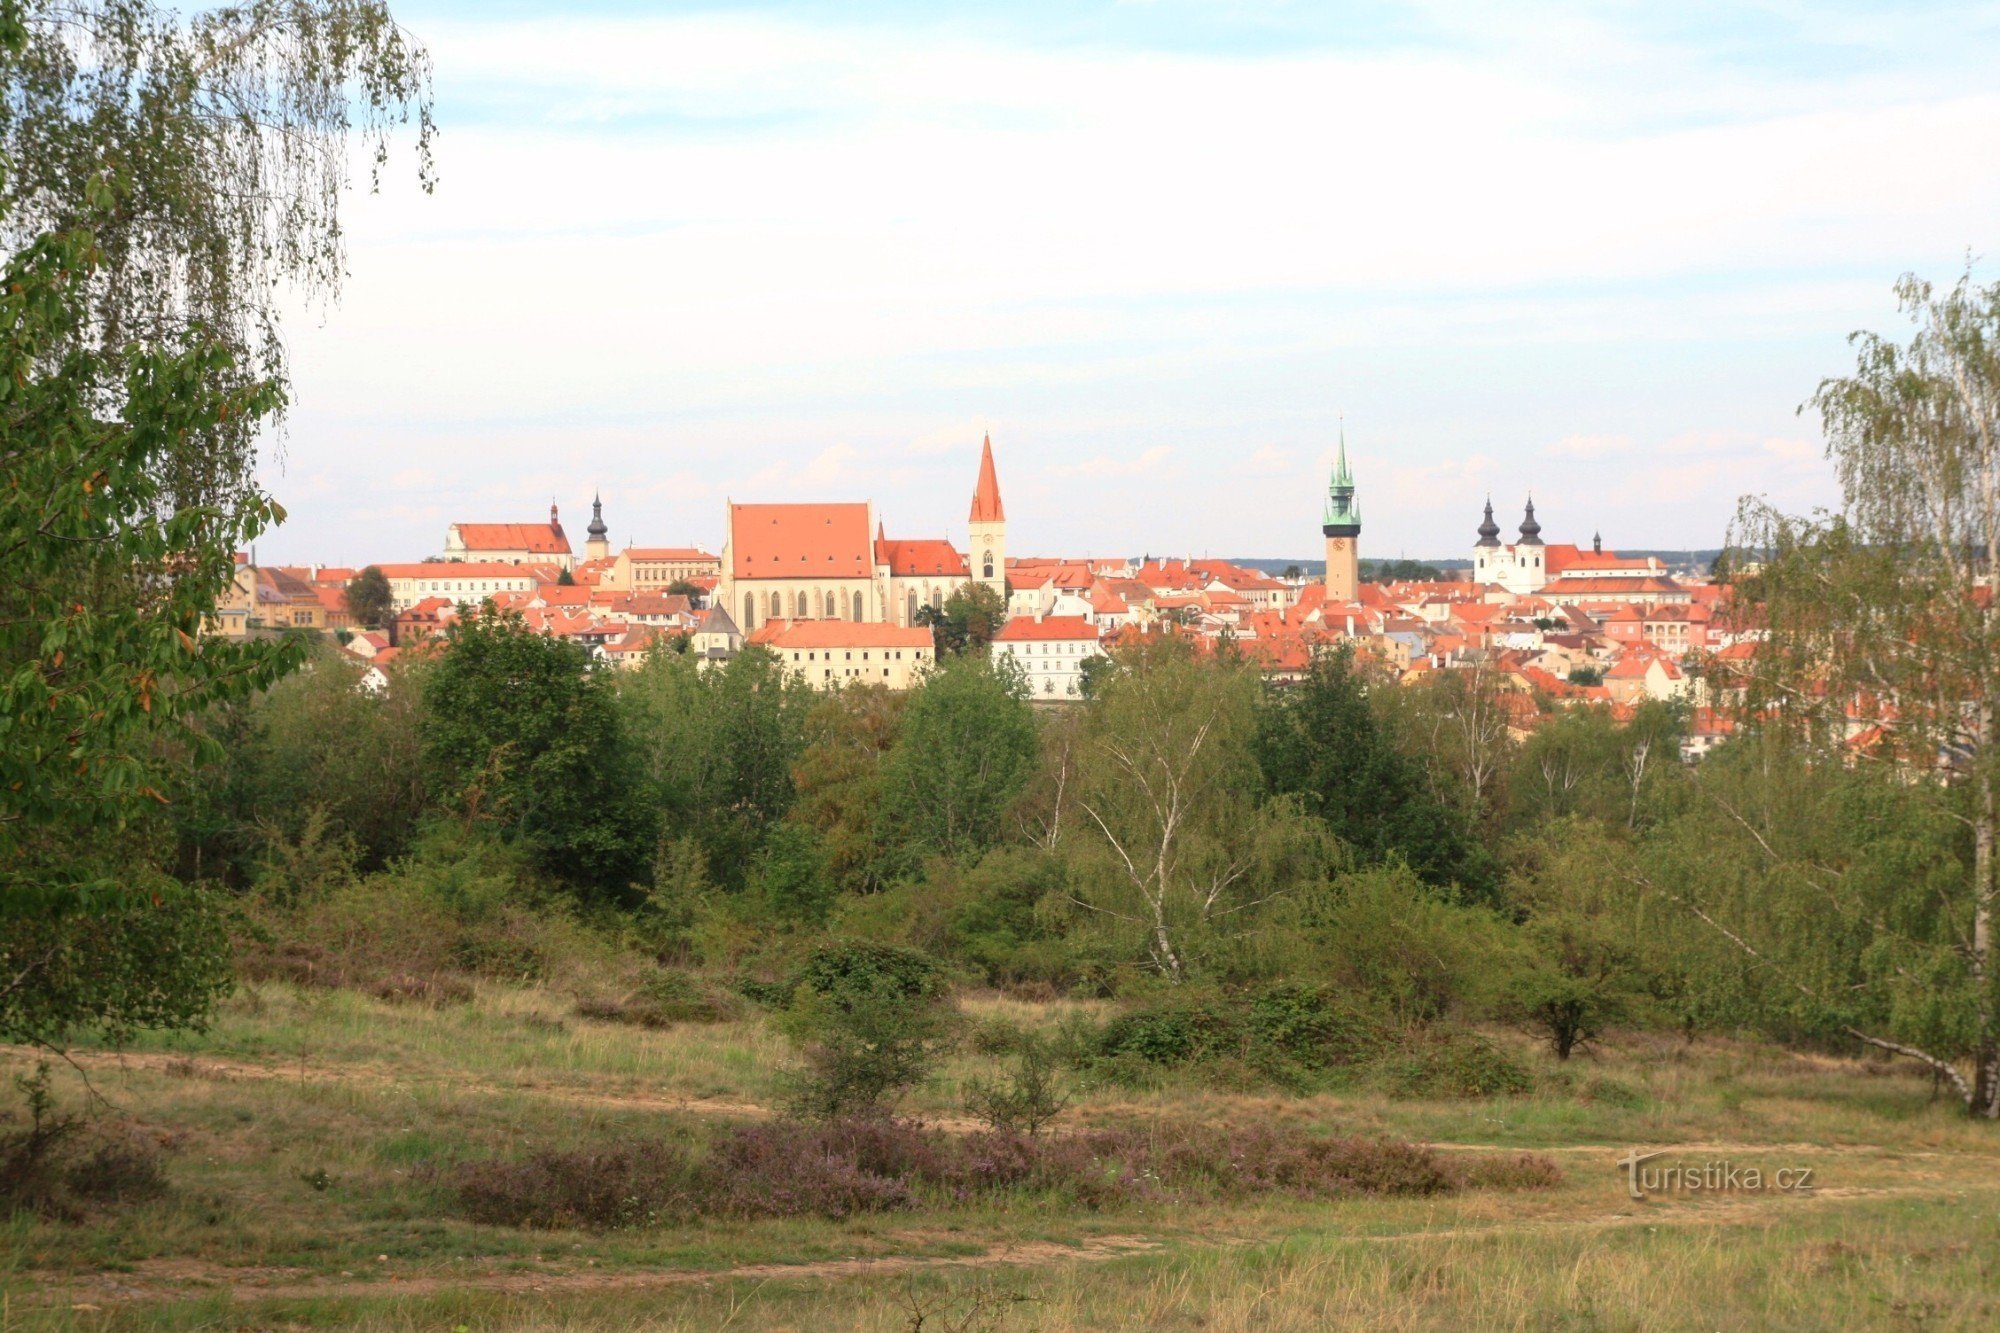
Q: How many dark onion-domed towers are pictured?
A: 3